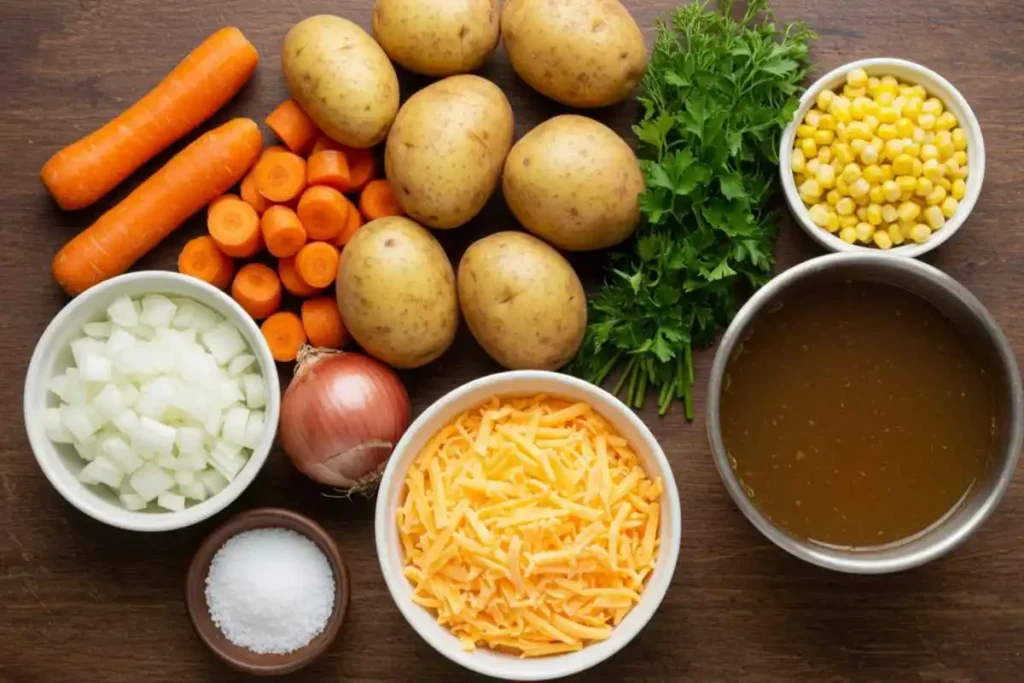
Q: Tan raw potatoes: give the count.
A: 7